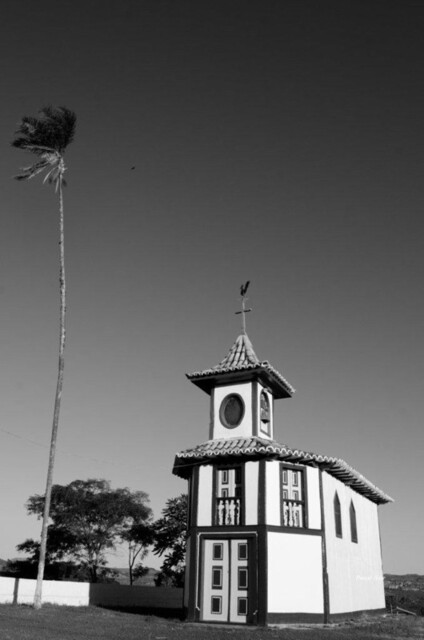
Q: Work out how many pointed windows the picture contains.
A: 2